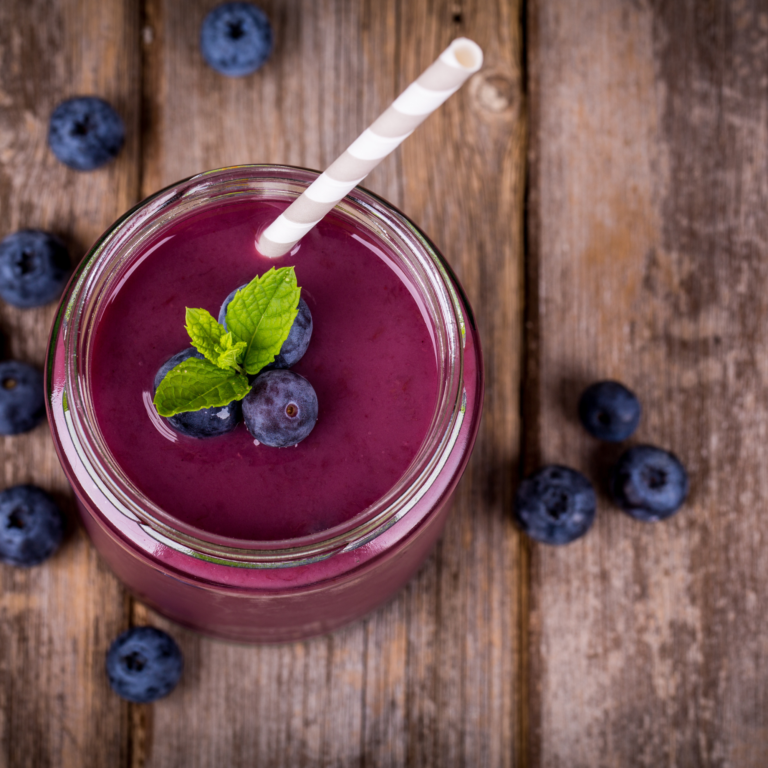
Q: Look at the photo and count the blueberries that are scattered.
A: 9